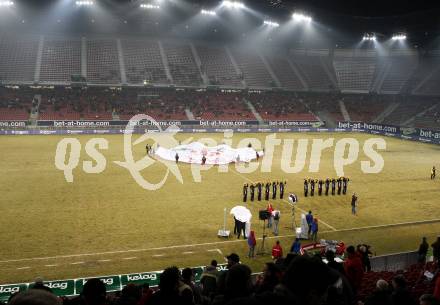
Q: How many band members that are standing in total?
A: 13